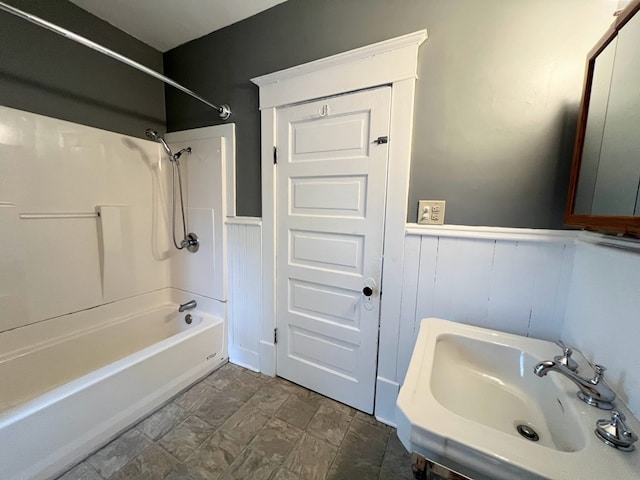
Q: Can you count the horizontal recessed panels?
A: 5